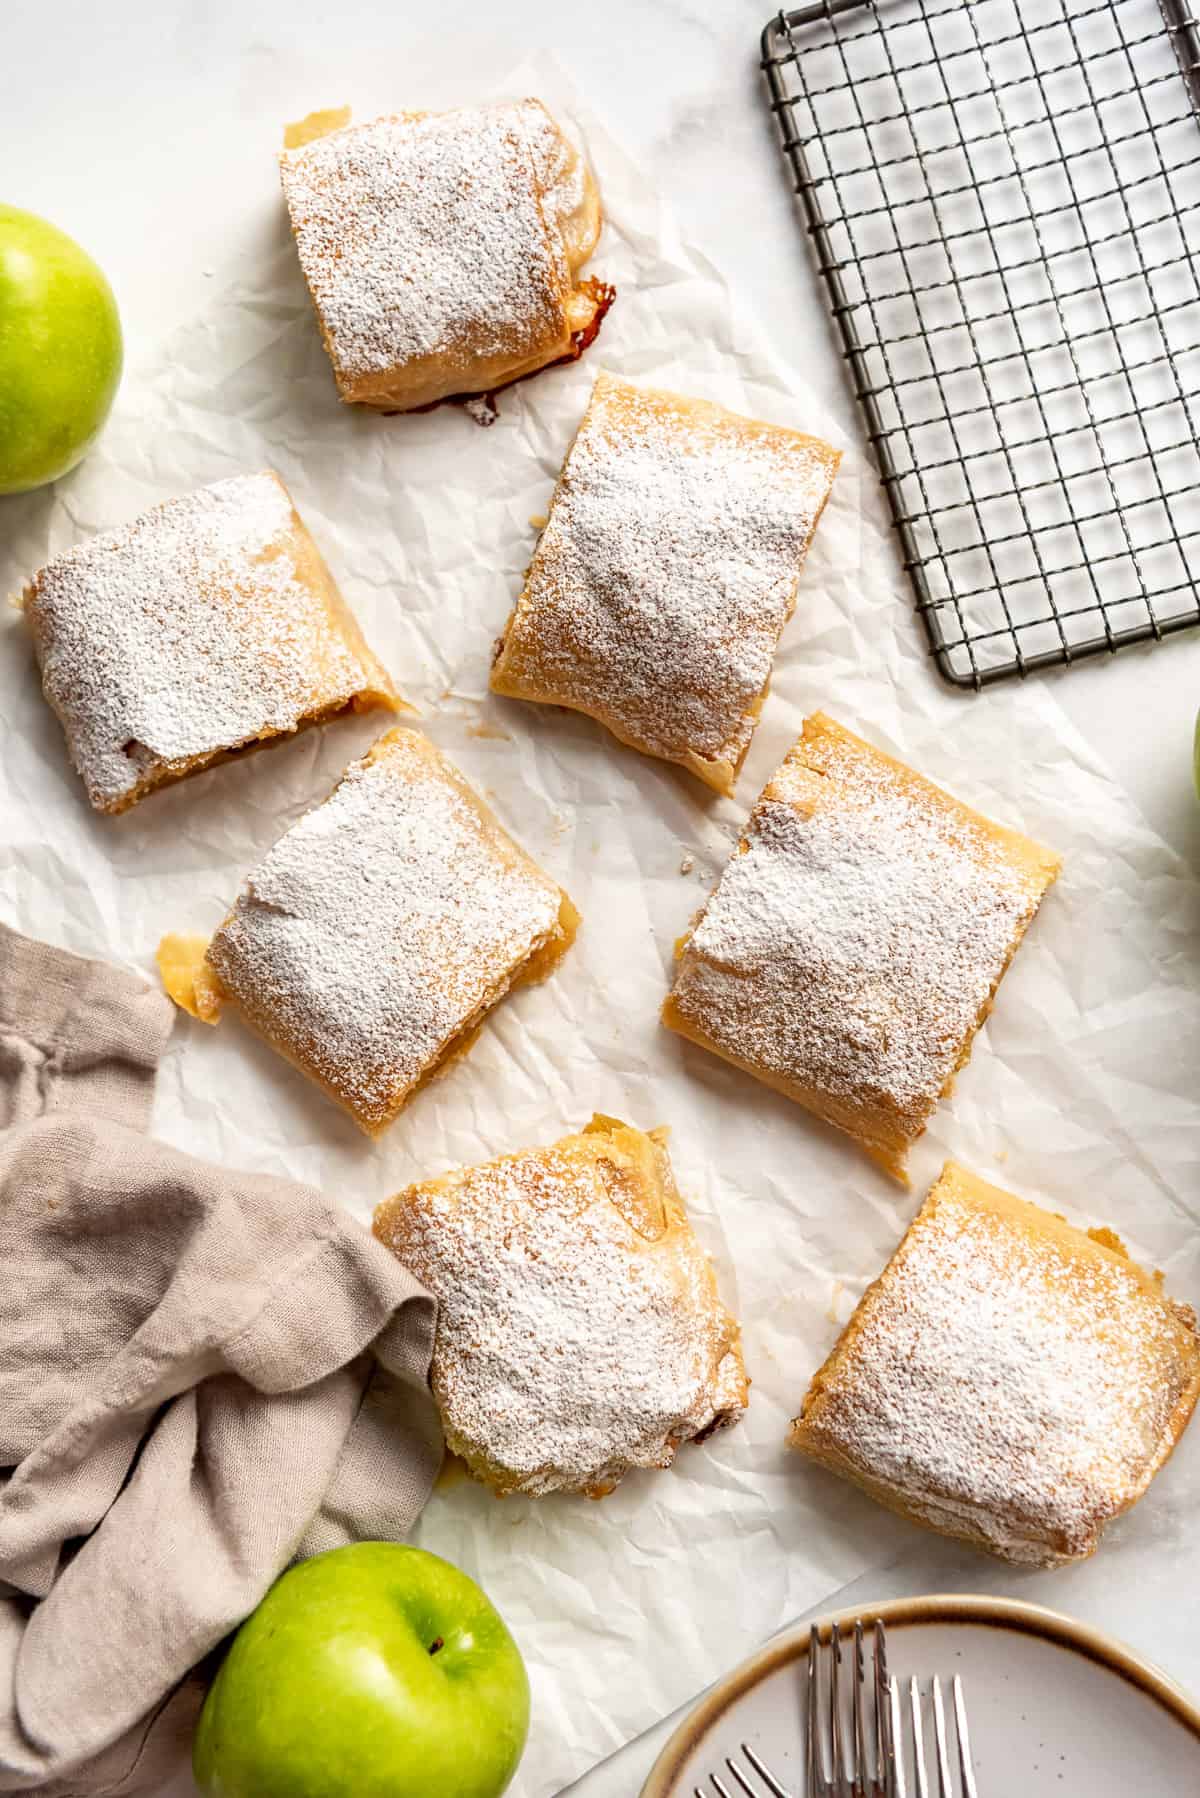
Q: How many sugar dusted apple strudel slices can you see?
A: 7